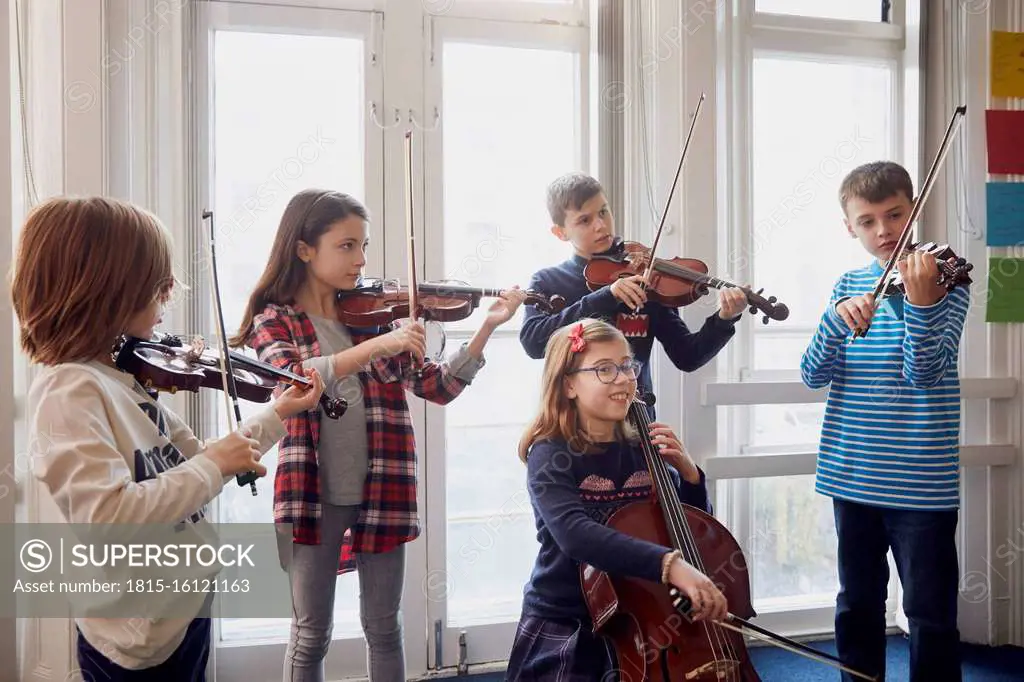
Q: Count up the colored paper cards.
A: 4